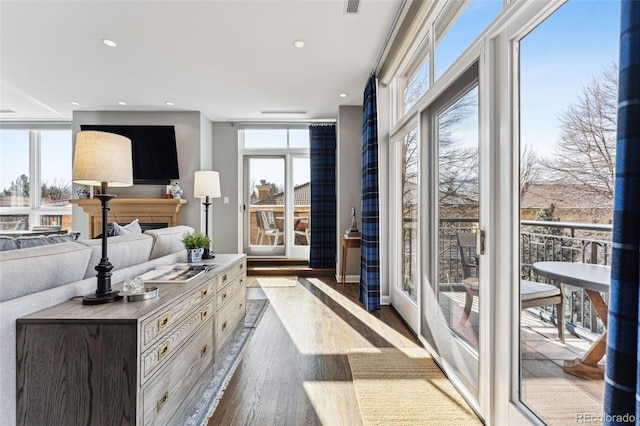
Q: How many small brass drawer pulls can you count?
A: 12